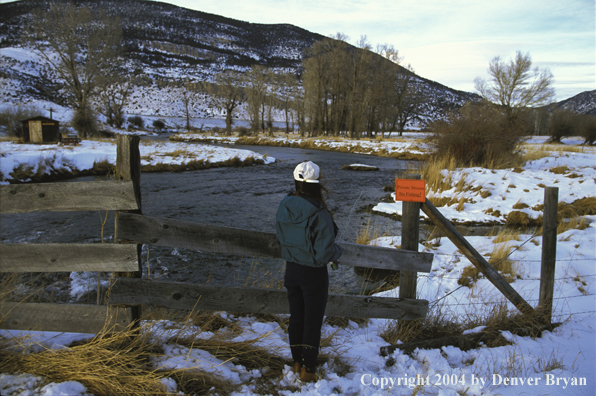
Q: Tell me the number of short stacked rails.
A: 3